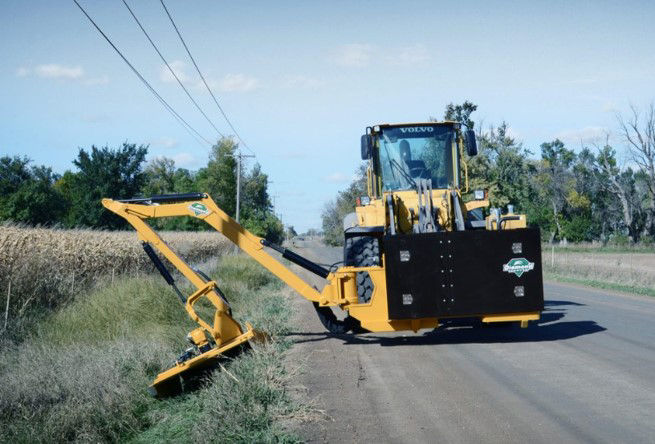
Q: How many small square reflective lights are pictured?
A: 4